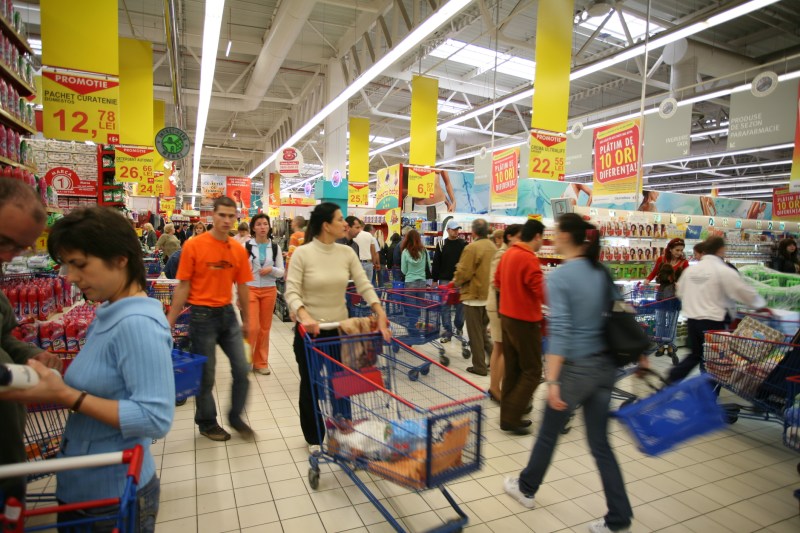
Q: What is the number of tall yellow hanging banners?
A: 6